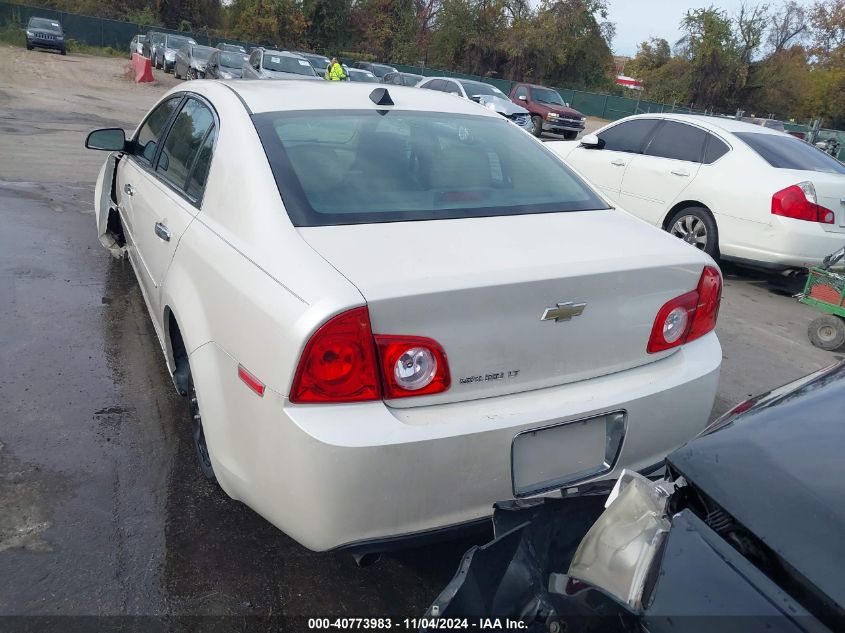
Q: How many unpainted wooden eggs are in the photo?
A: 0